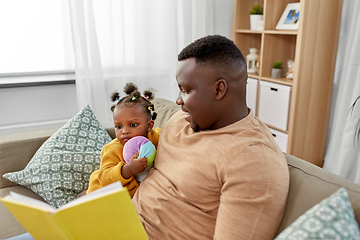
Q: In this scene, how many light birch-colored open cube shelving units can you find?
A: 1